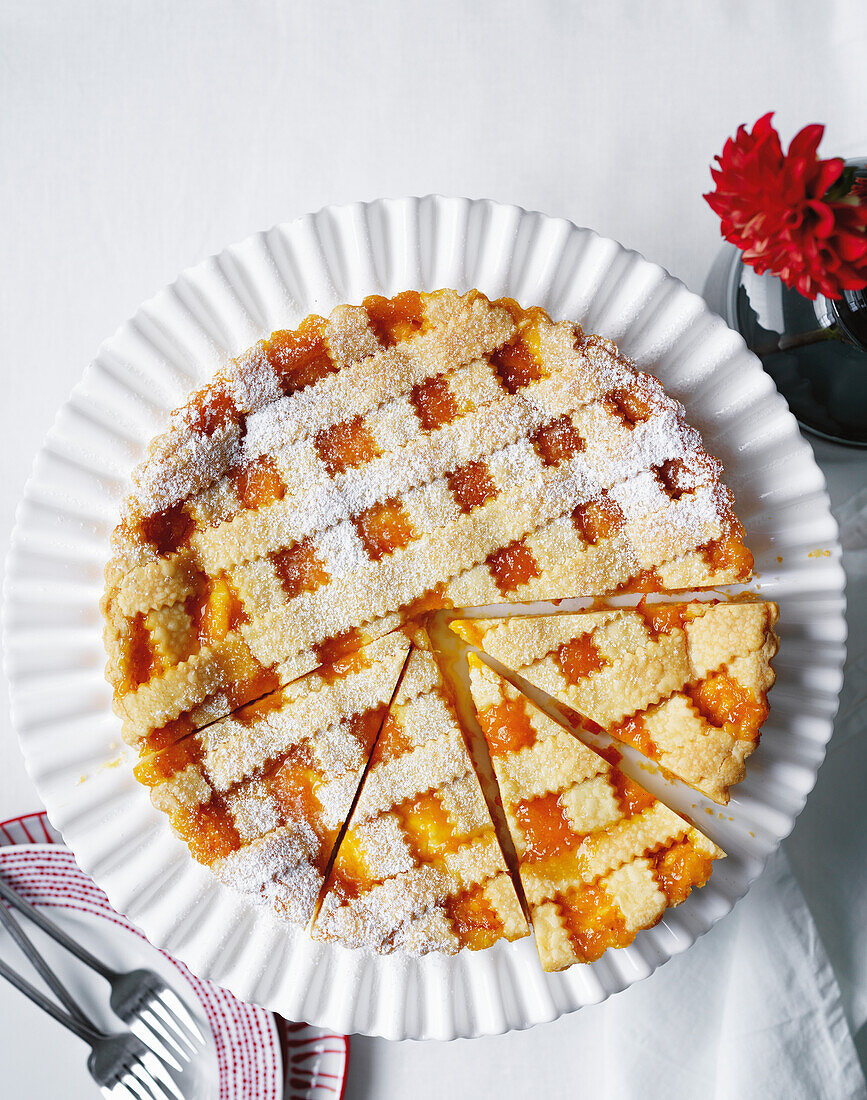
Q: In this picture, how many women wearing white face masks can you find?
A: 0